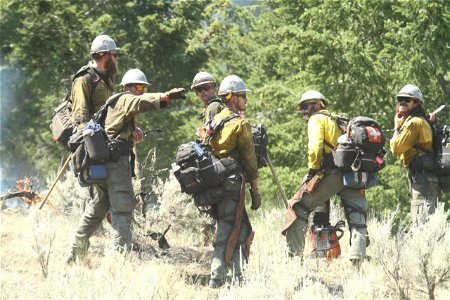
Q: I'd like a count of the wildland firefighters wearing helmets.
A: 6